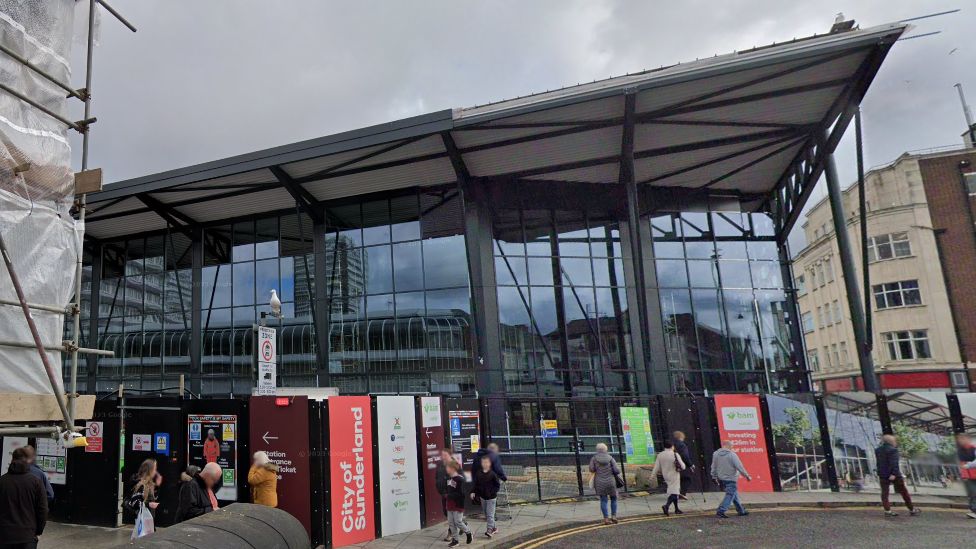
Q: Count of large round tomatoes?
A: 0